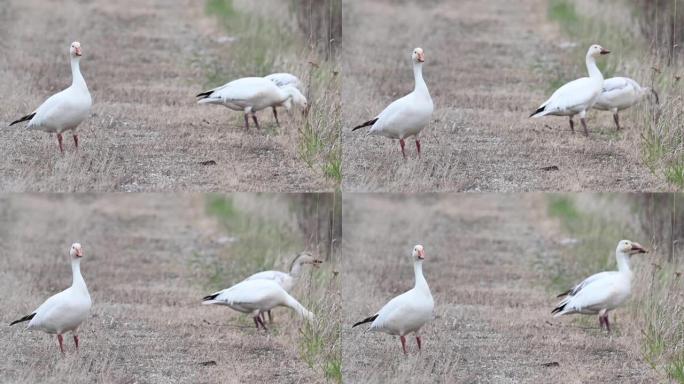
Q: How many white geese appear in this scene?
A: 11